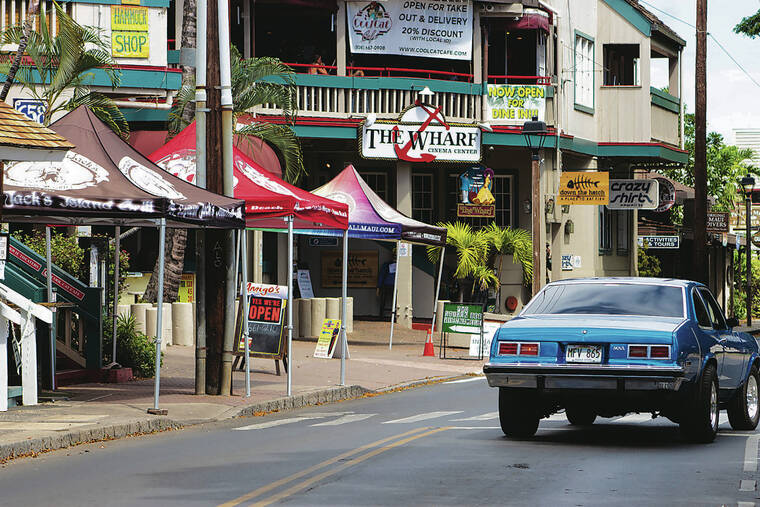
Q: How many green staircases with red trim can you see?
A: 1